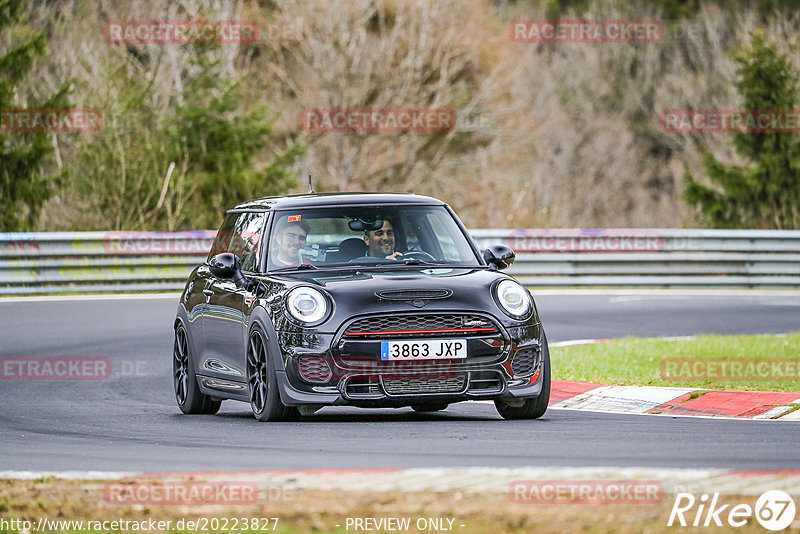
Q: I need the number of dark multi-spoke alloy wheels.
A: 2